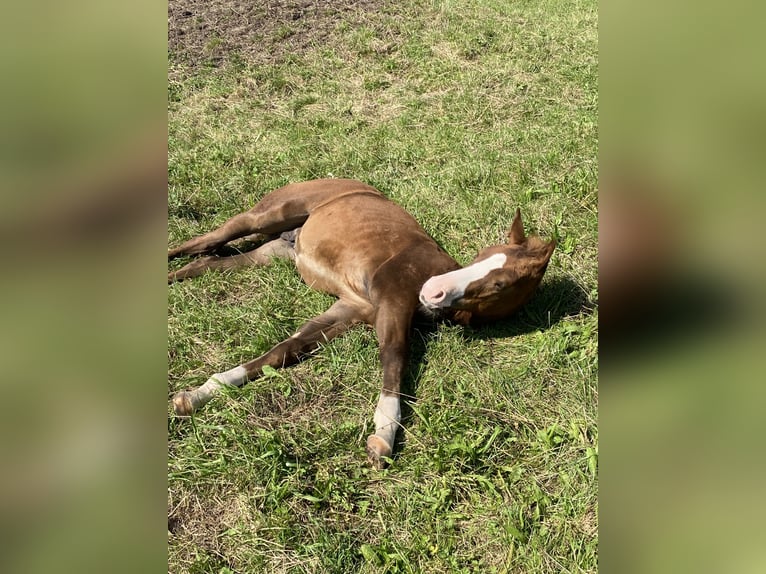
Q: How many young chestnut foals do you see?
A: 1